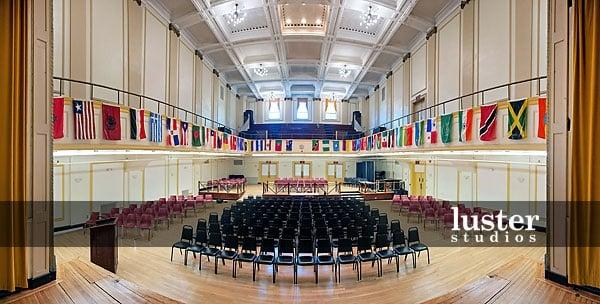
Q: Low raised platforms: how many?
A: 3